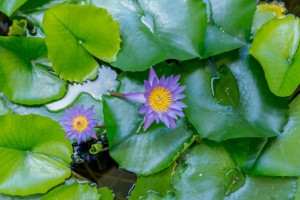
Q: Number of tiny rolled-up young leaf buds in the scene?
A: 2